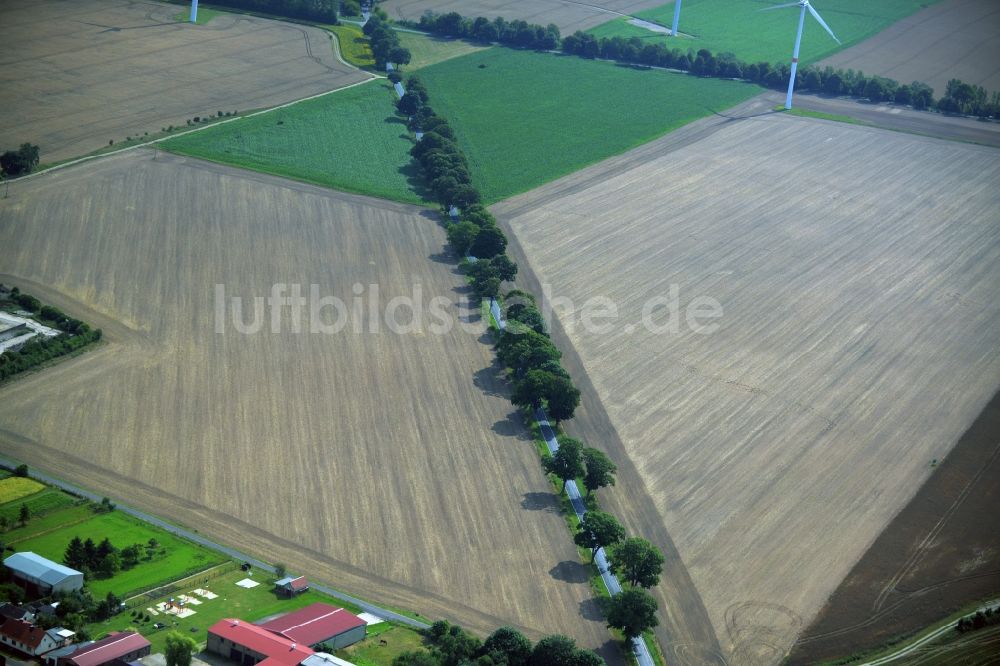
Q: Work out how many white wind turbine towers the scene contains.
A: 3